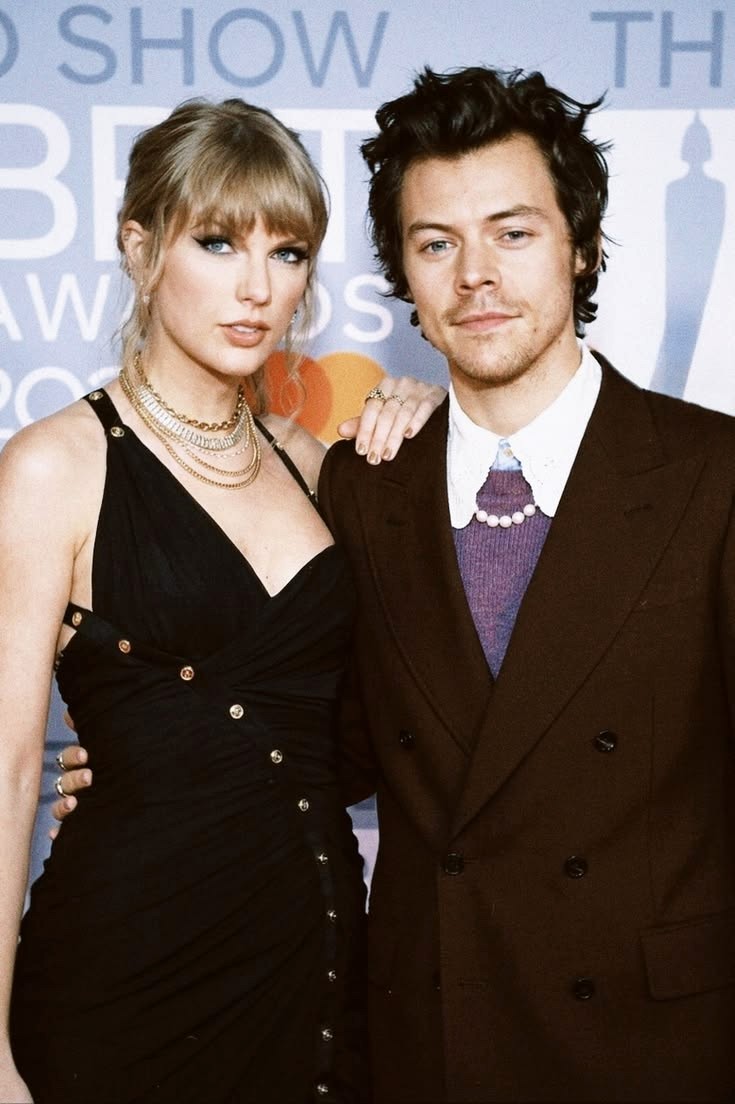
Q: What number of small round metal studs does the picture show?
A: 13